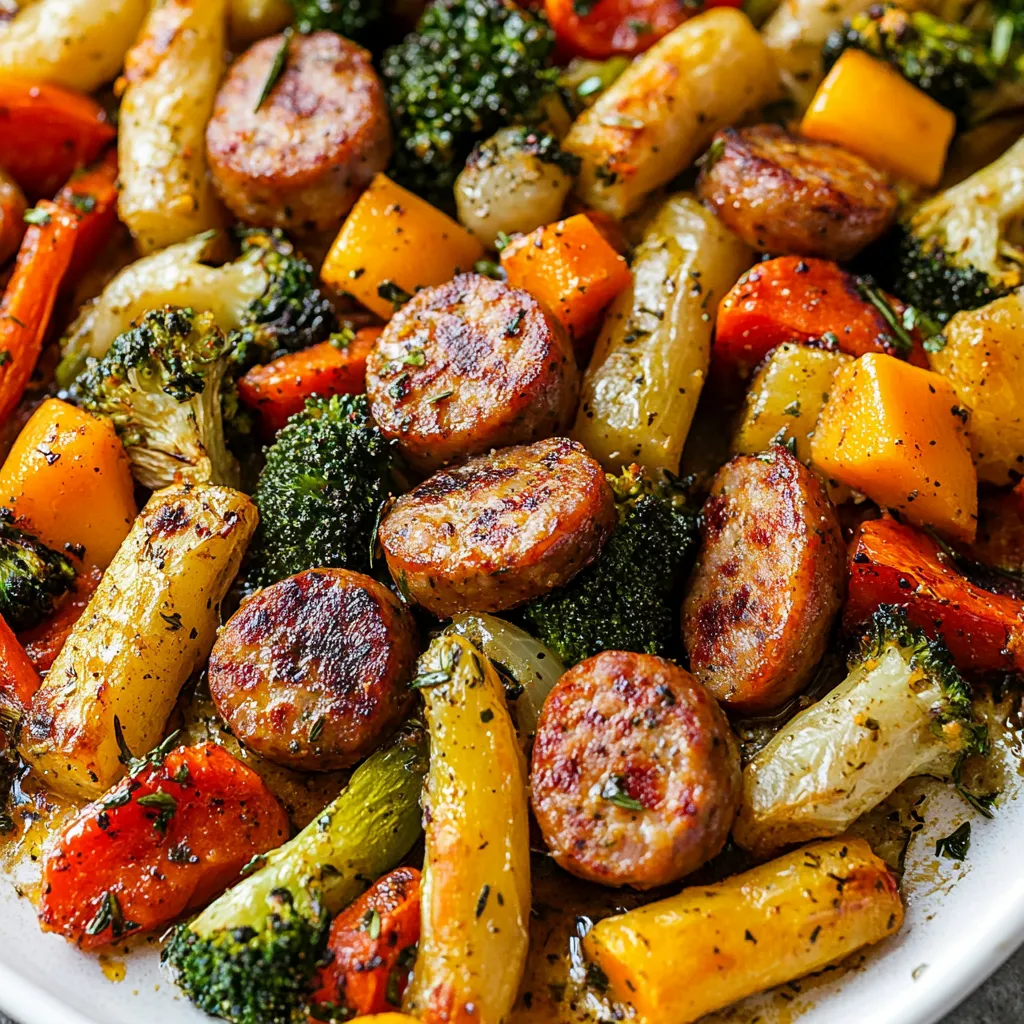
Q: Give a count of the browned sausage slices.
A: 7